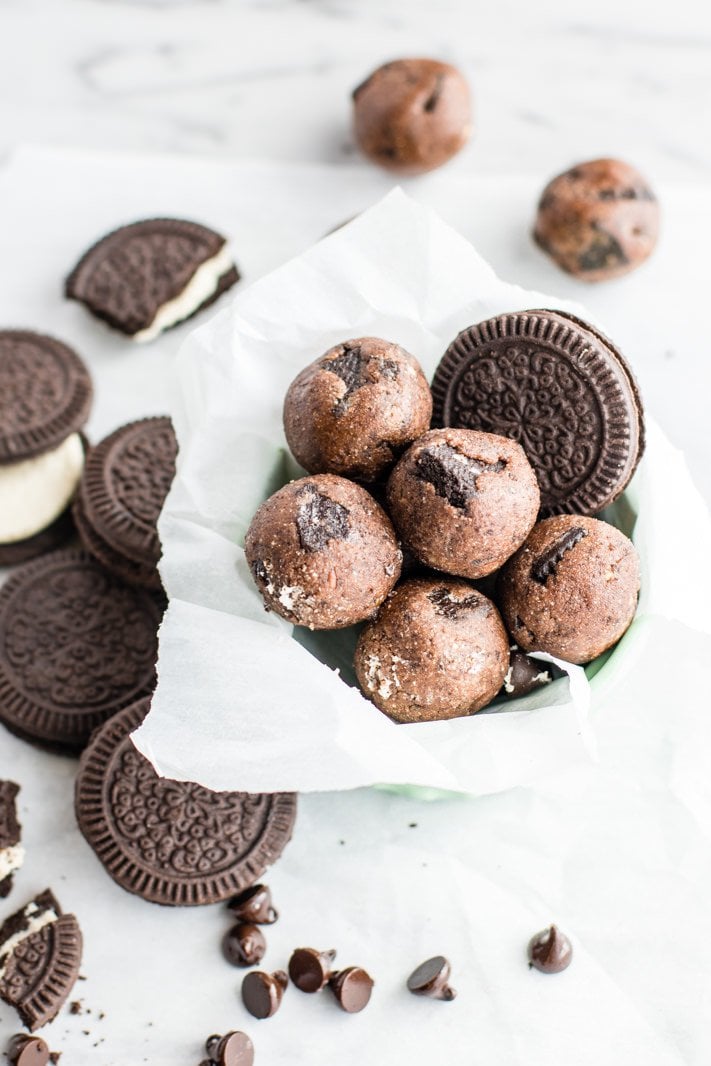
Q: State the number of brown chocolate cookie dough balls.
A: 7